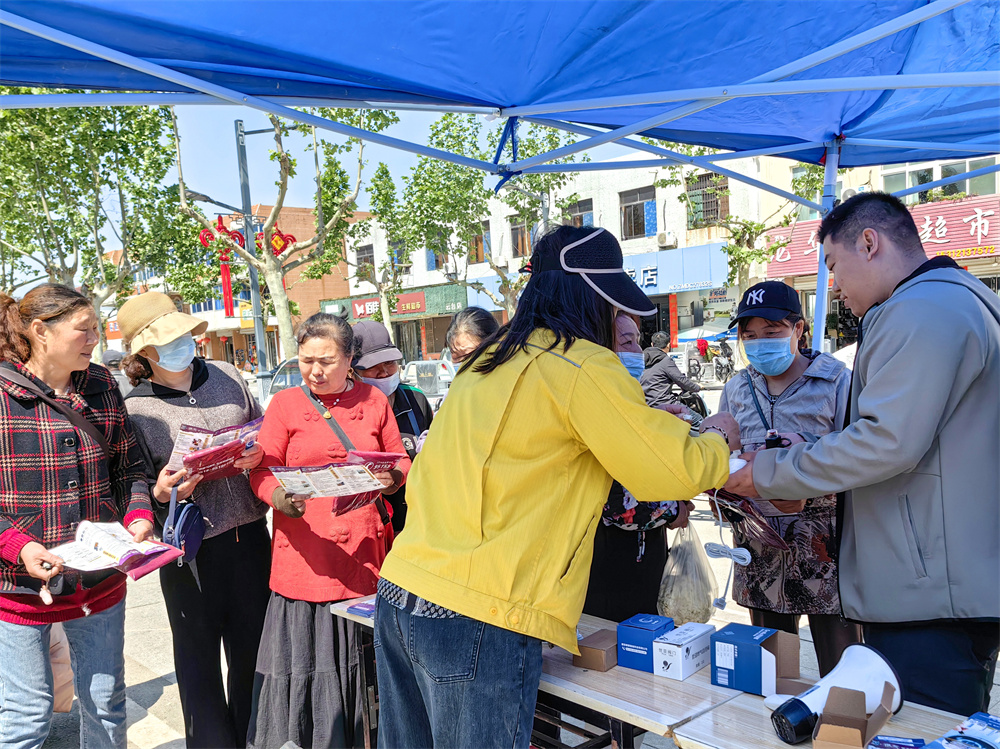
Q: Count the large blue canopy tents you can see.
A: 1